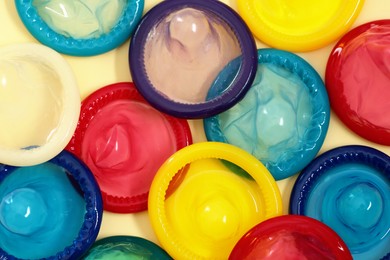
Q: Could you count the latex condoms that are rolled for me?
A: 12